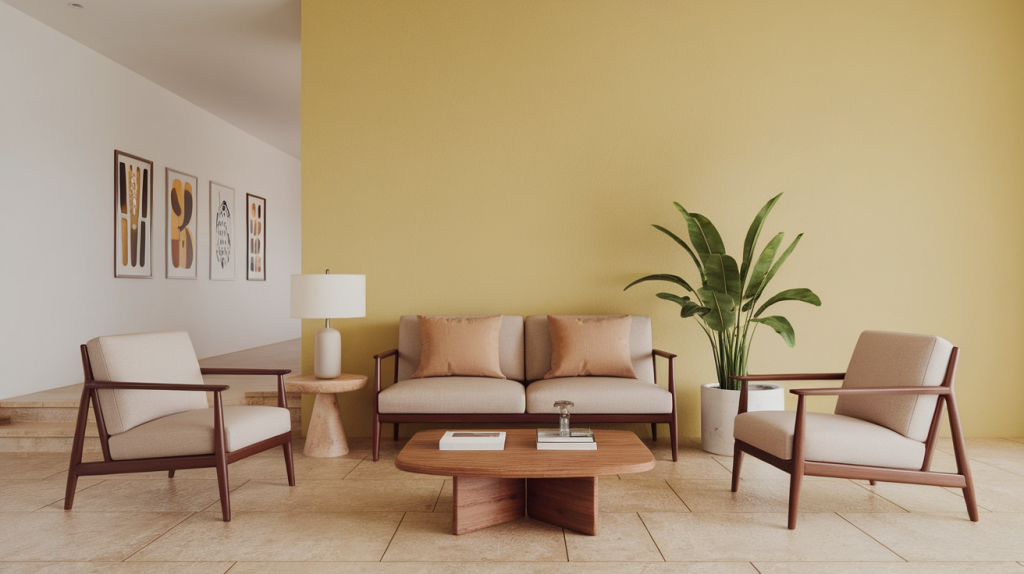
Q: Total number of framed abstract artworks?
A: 4